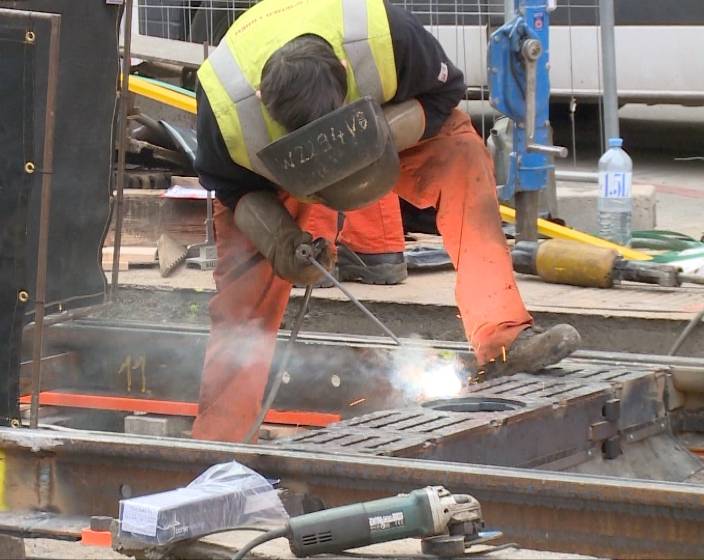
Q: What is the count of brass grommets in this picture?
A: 4